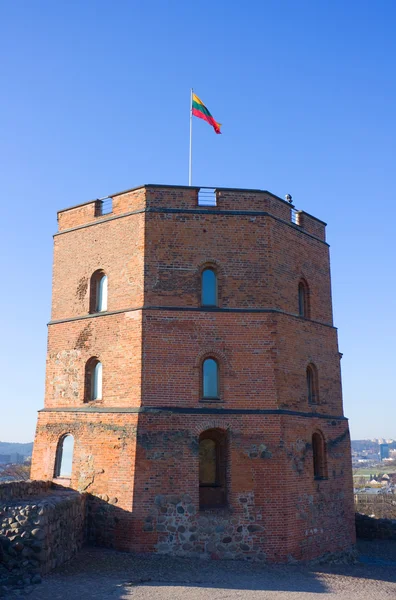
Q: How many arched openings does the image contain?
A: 9